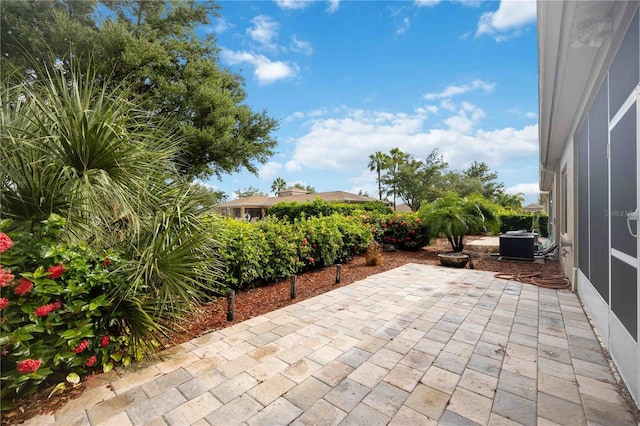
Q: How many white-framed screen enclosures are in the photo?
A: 1